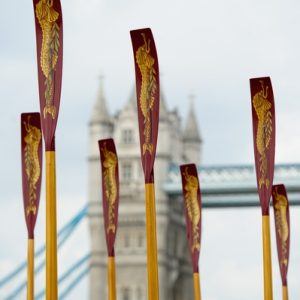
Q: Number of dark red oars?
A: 7